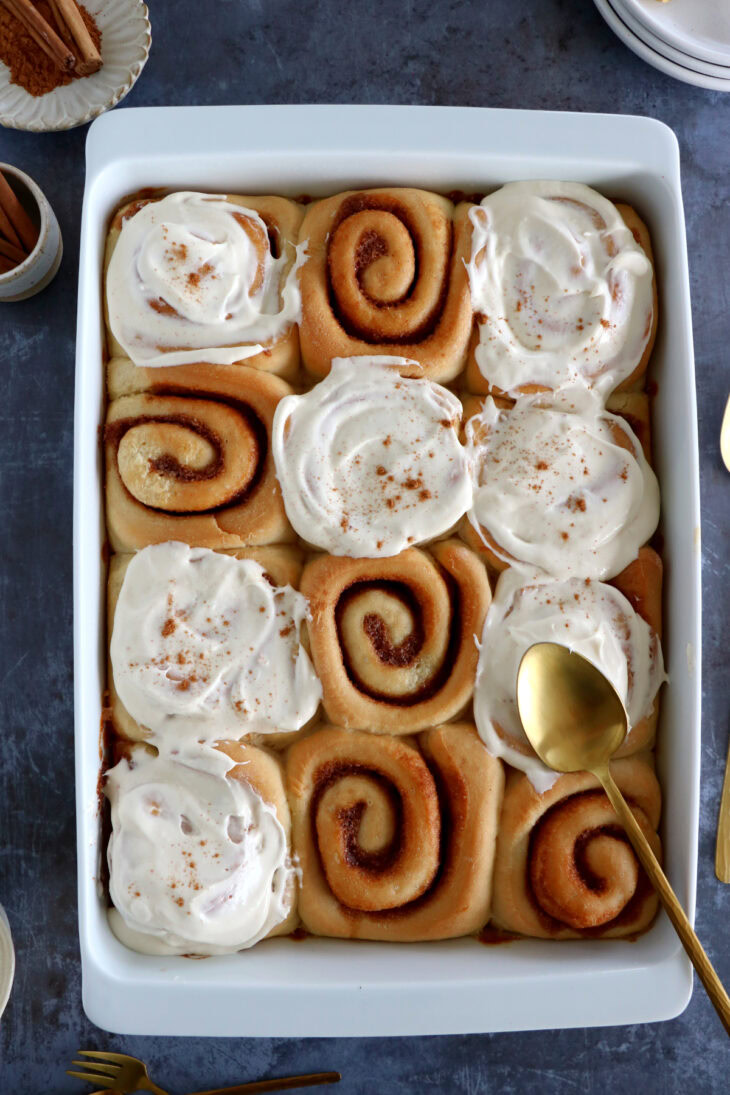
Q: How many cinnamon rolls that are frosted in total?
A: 7